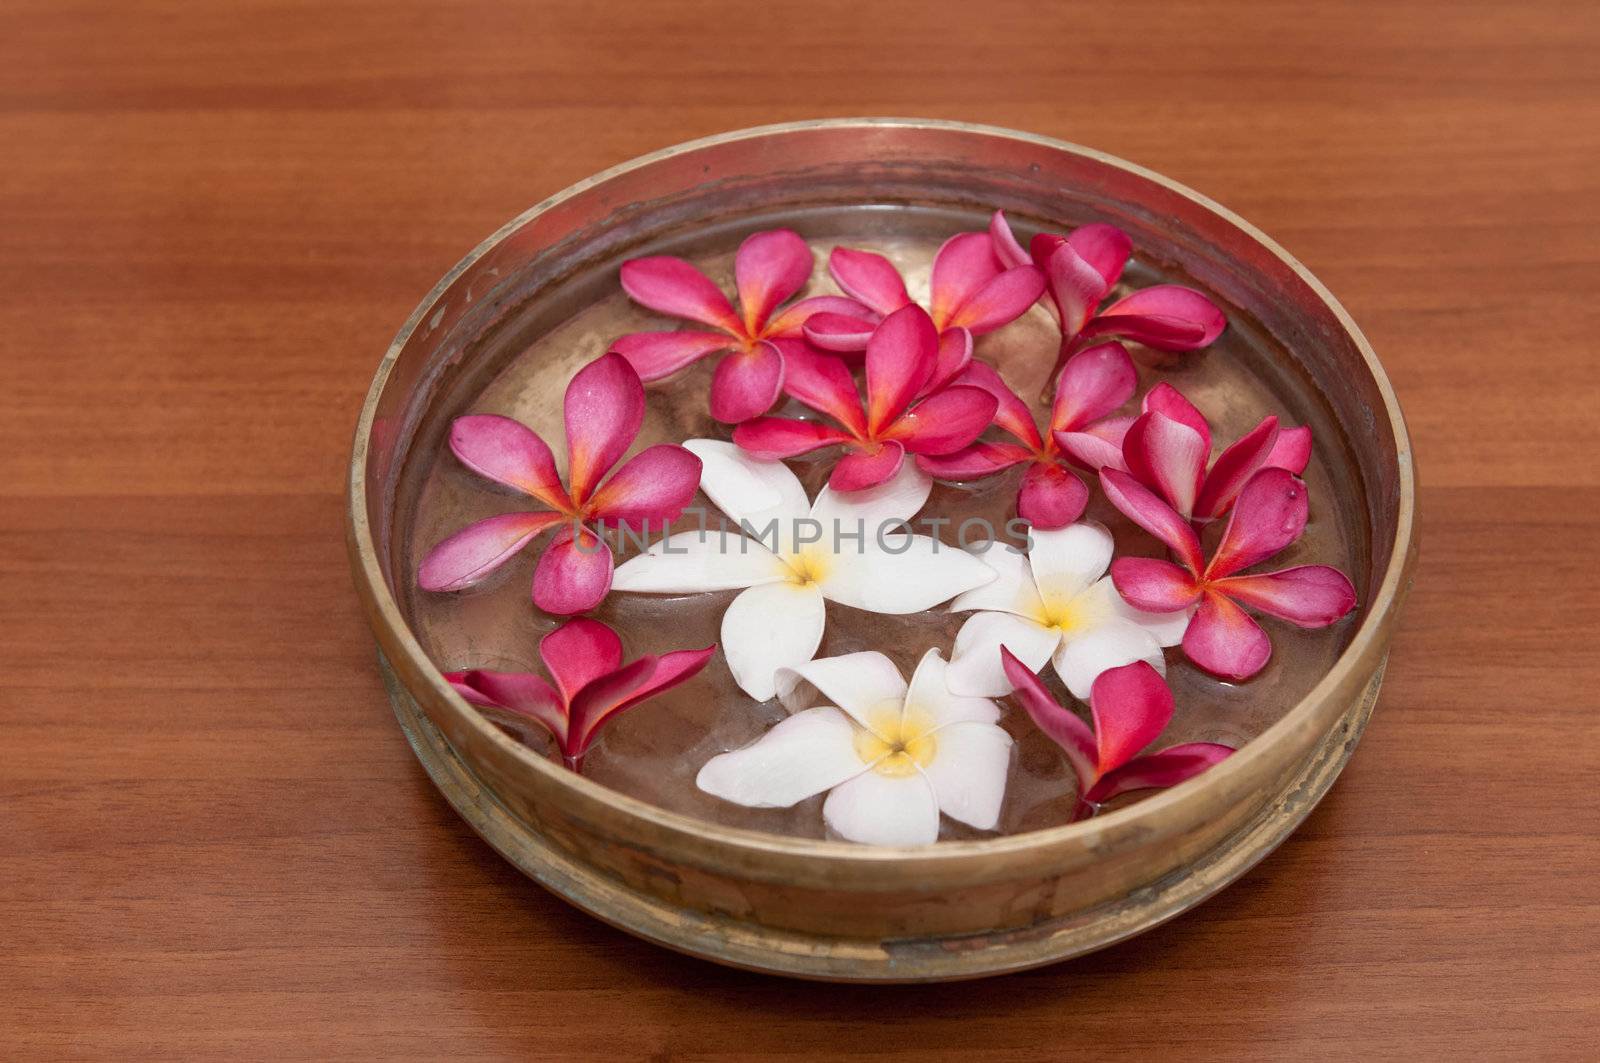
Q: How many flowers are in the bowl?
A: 13